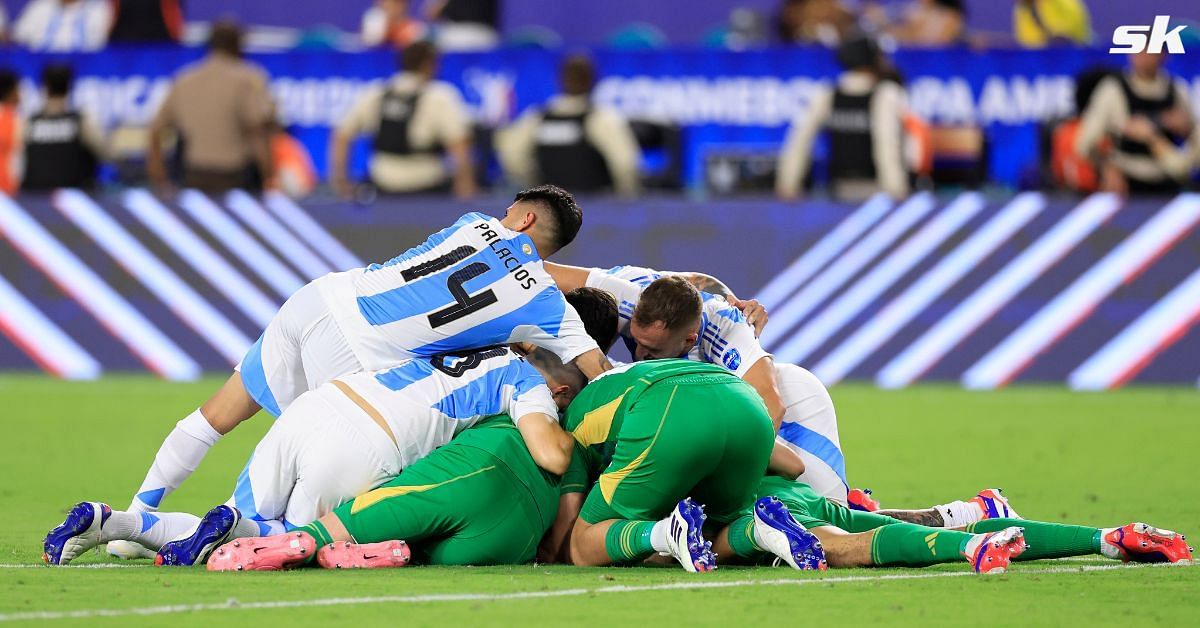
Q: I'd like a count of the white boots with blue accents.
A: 4